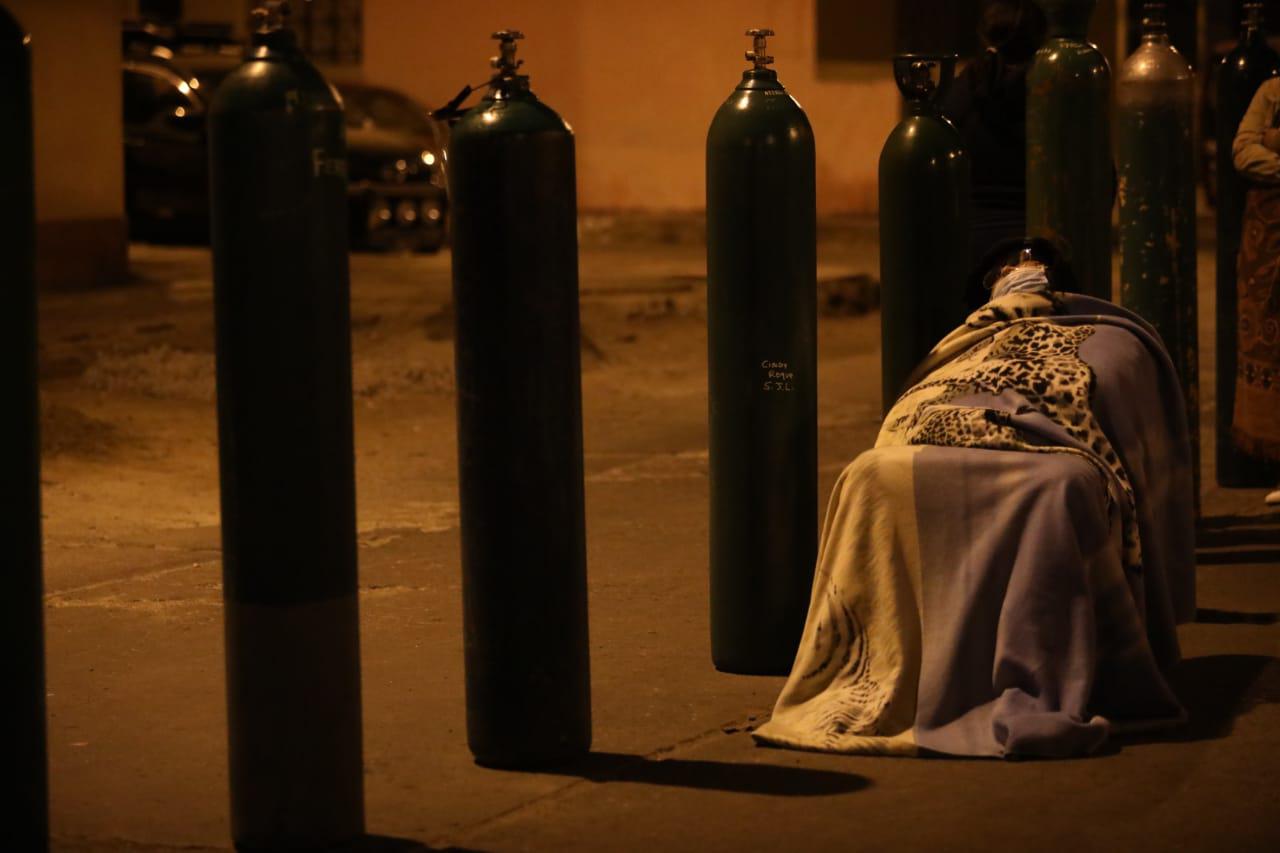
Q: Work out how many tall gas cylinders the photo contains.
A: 8